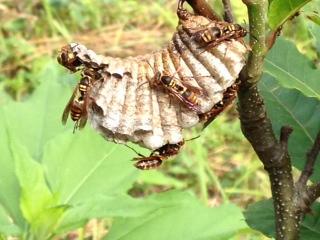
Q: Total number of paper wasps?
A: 6